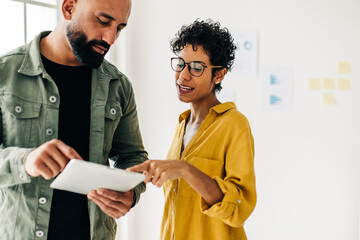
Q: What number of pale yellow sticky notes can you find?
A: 5